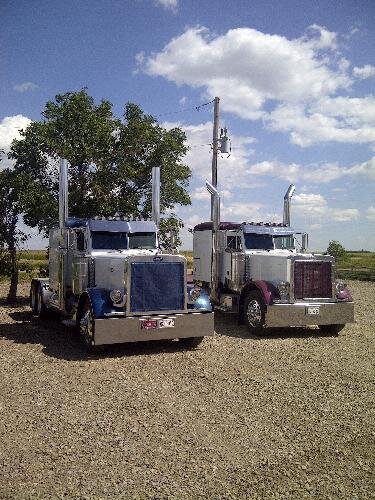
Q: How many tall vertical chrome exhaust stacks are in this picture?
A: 4